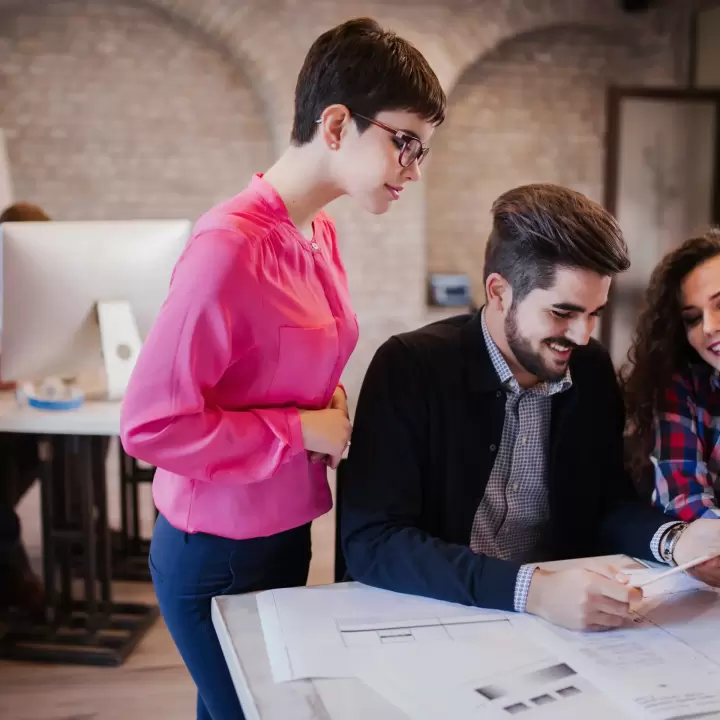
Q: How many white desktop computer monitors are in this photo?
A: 1